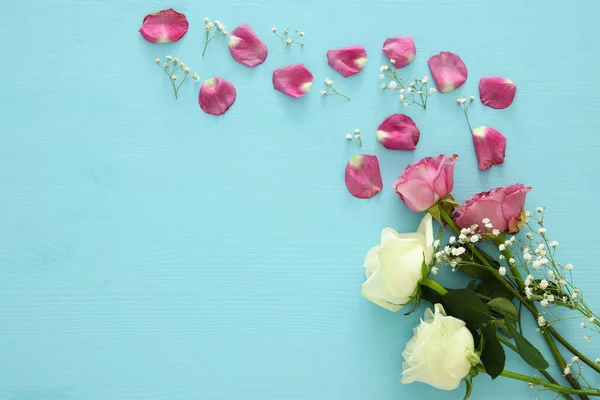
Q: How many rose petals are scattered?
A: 11